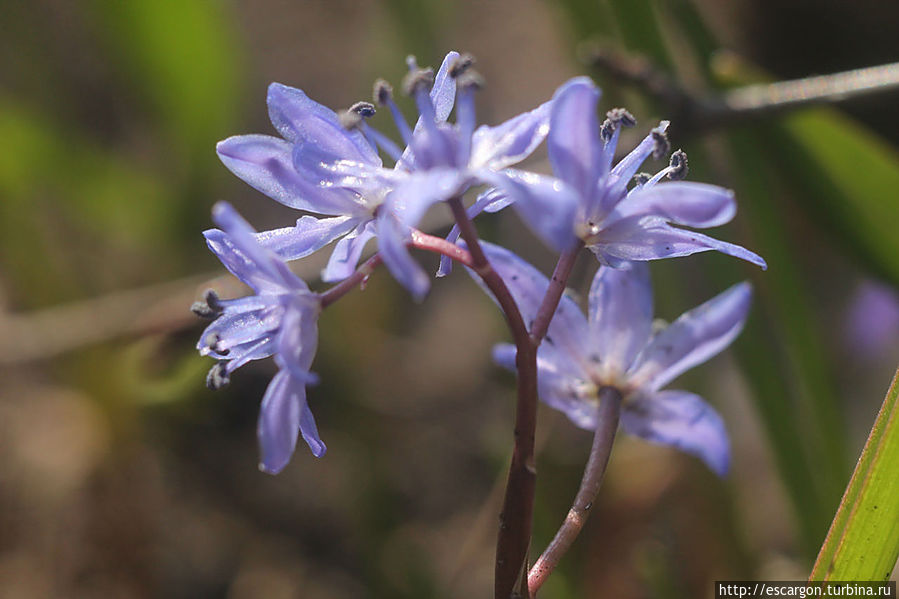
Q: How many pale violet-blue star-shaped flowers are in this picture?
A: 5